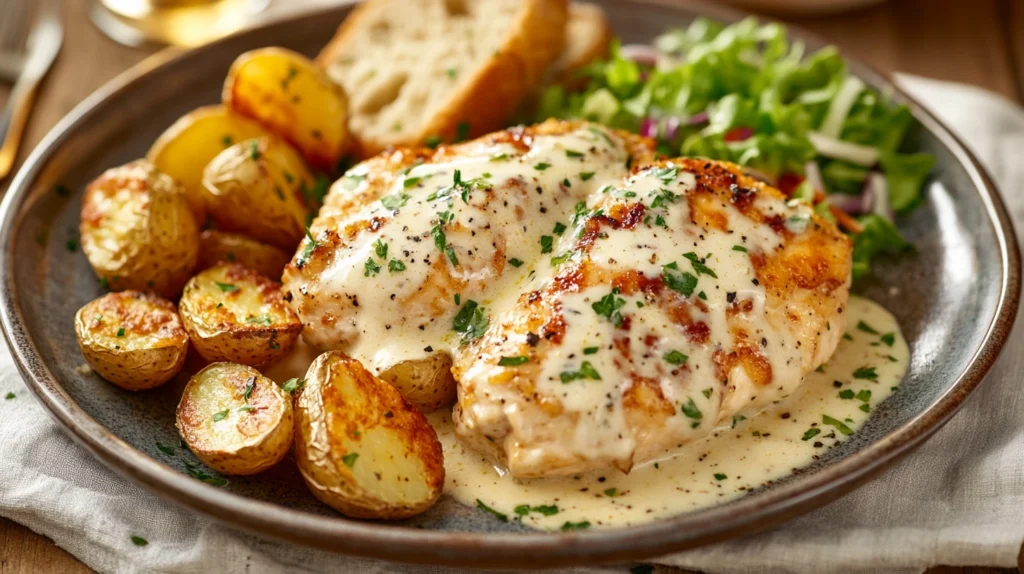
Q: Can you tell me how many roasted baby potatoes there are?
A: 10